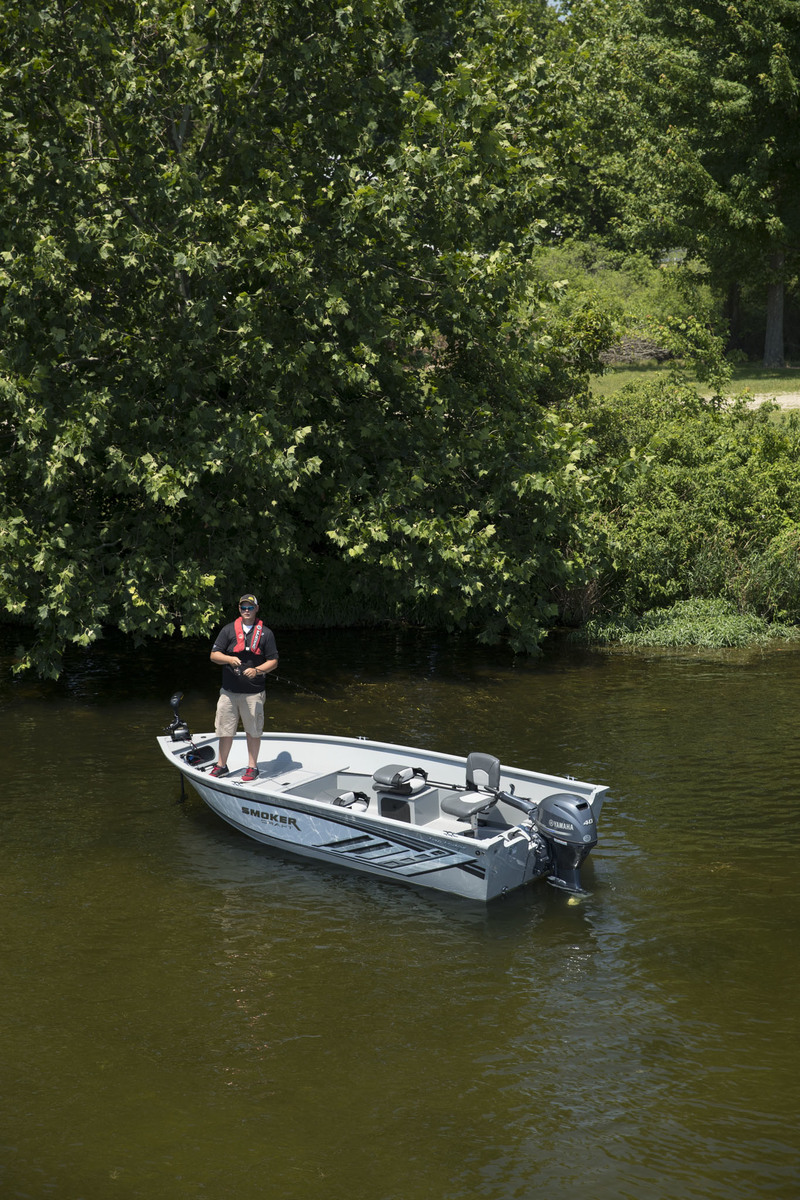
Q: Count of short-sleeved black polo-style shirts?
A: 1